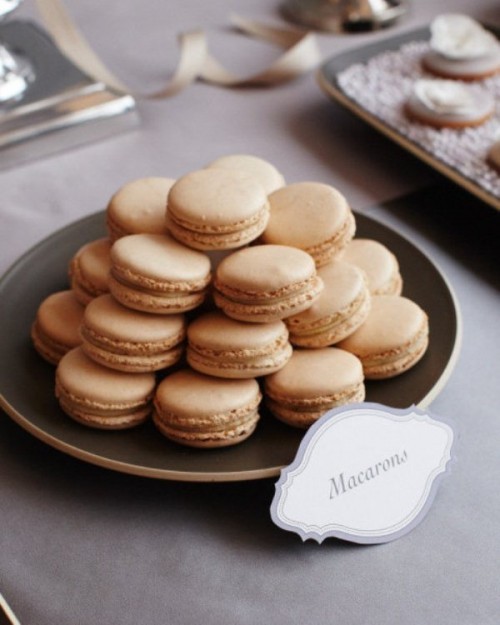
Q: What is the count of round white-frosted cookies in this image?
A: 2